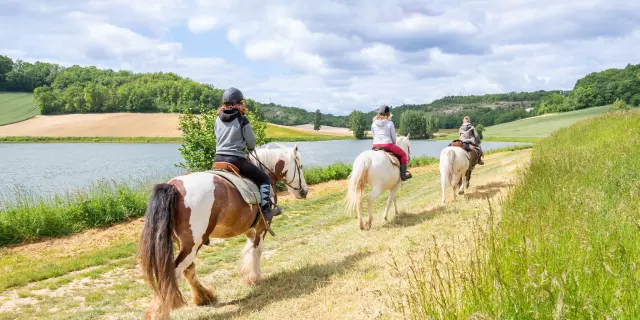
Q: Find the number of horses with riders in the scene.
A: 3